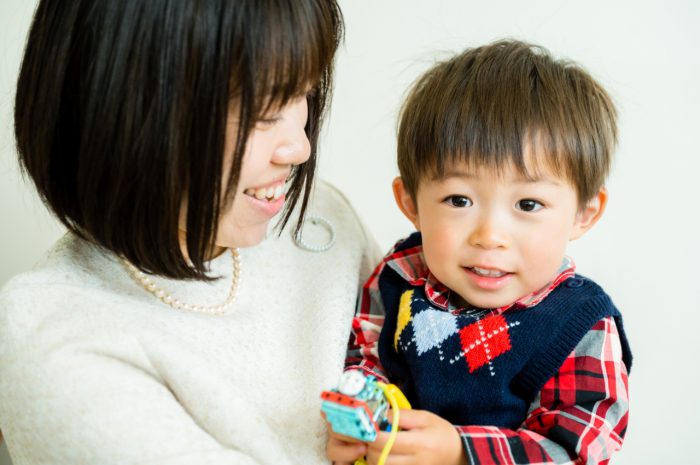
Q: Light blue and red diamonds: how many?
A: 2